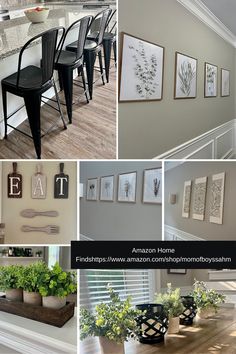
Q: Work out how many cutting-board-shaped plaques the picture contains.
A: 3